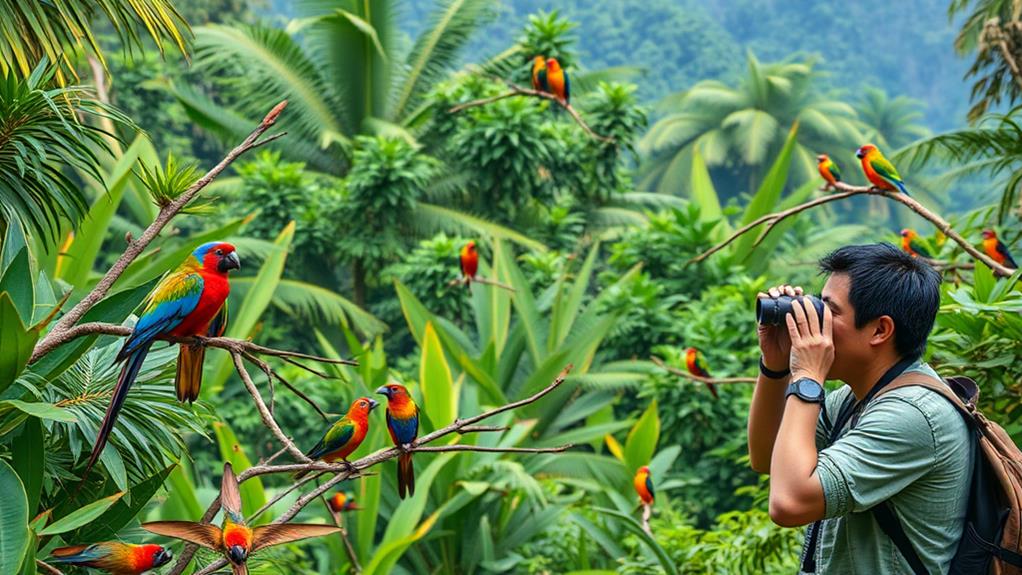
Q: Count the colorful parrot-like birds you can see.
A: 15